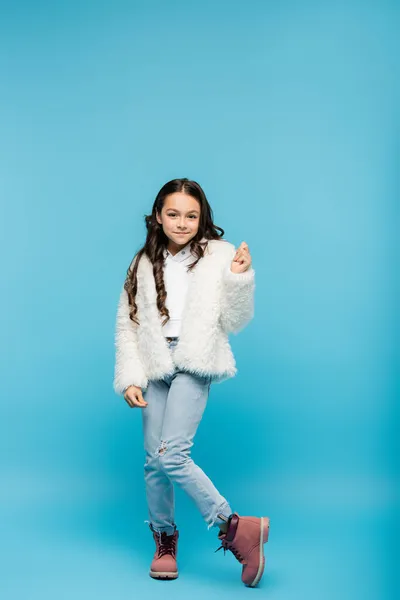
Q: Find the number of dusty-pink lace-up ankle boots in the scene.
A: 2